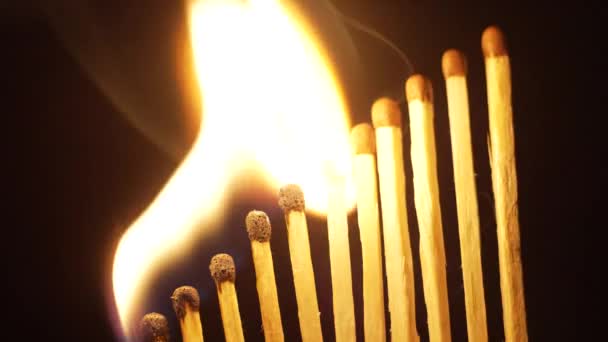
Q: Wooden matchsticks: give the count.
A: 11